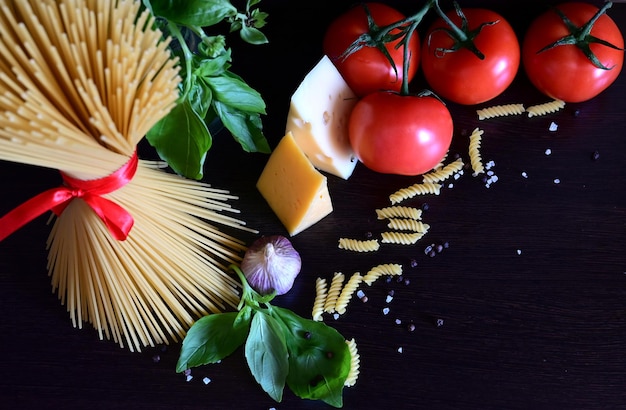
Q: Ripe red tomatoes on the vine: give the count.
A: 4